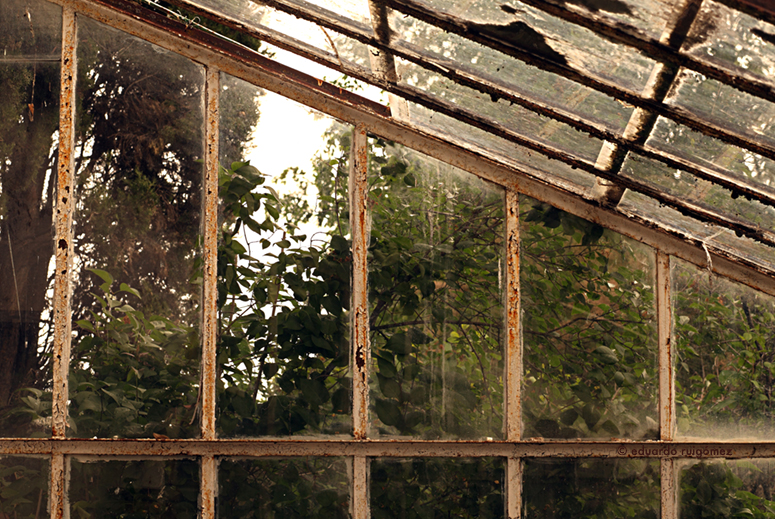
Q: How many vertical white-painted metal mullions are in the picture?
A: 5